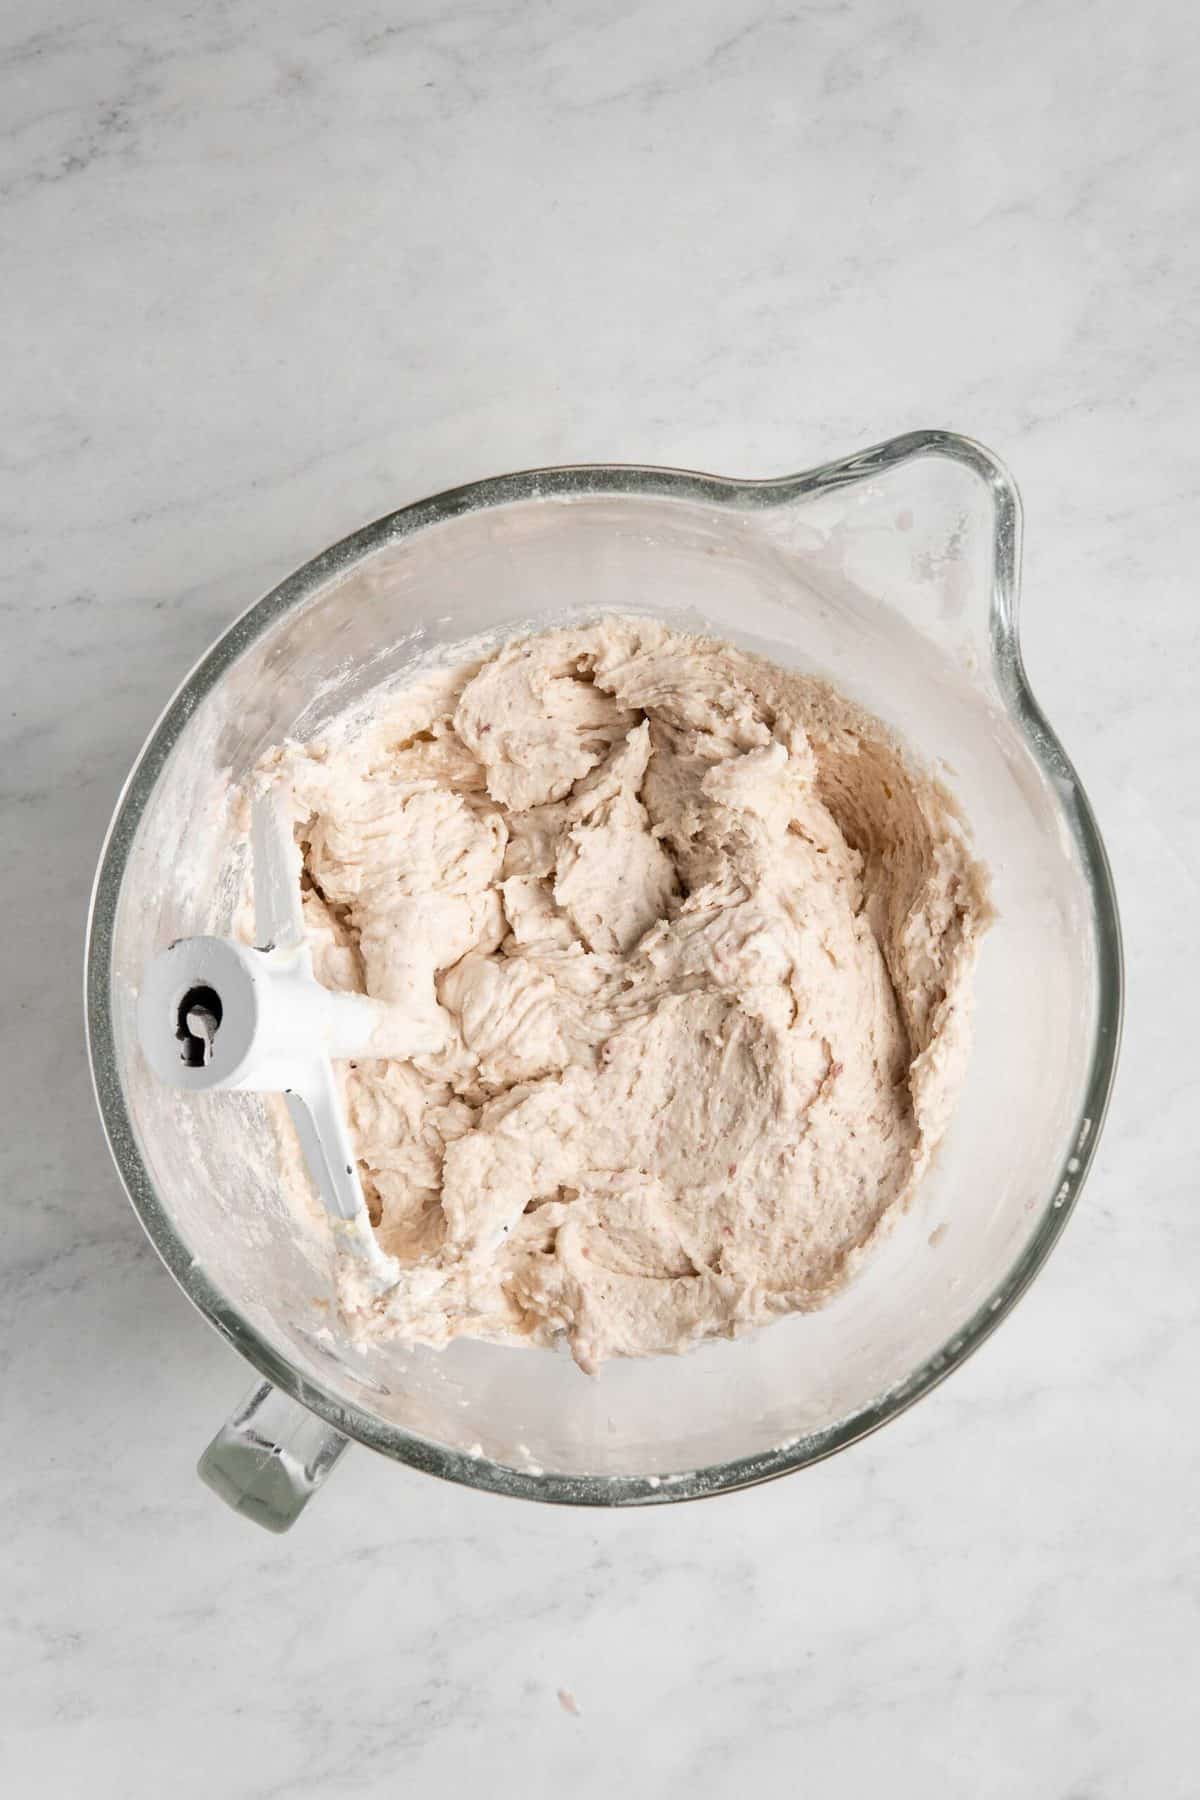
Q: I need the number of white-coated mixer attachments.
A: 1